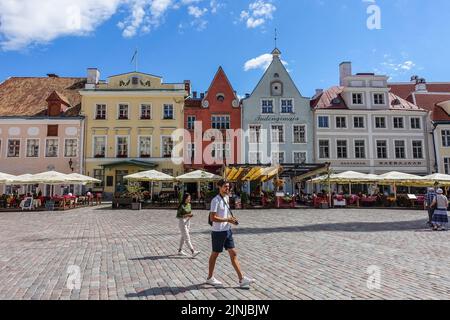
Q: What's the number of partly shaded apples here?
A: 0